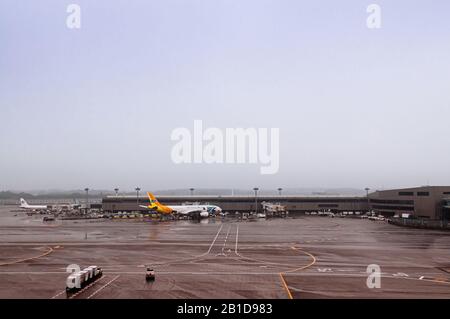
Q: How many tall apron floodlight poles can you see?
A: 7